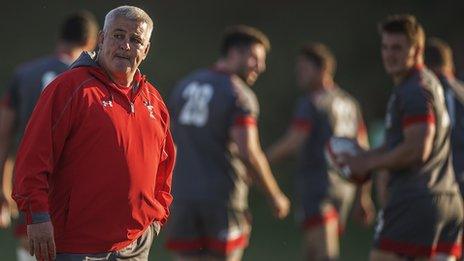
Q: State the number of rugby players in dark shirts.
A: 5